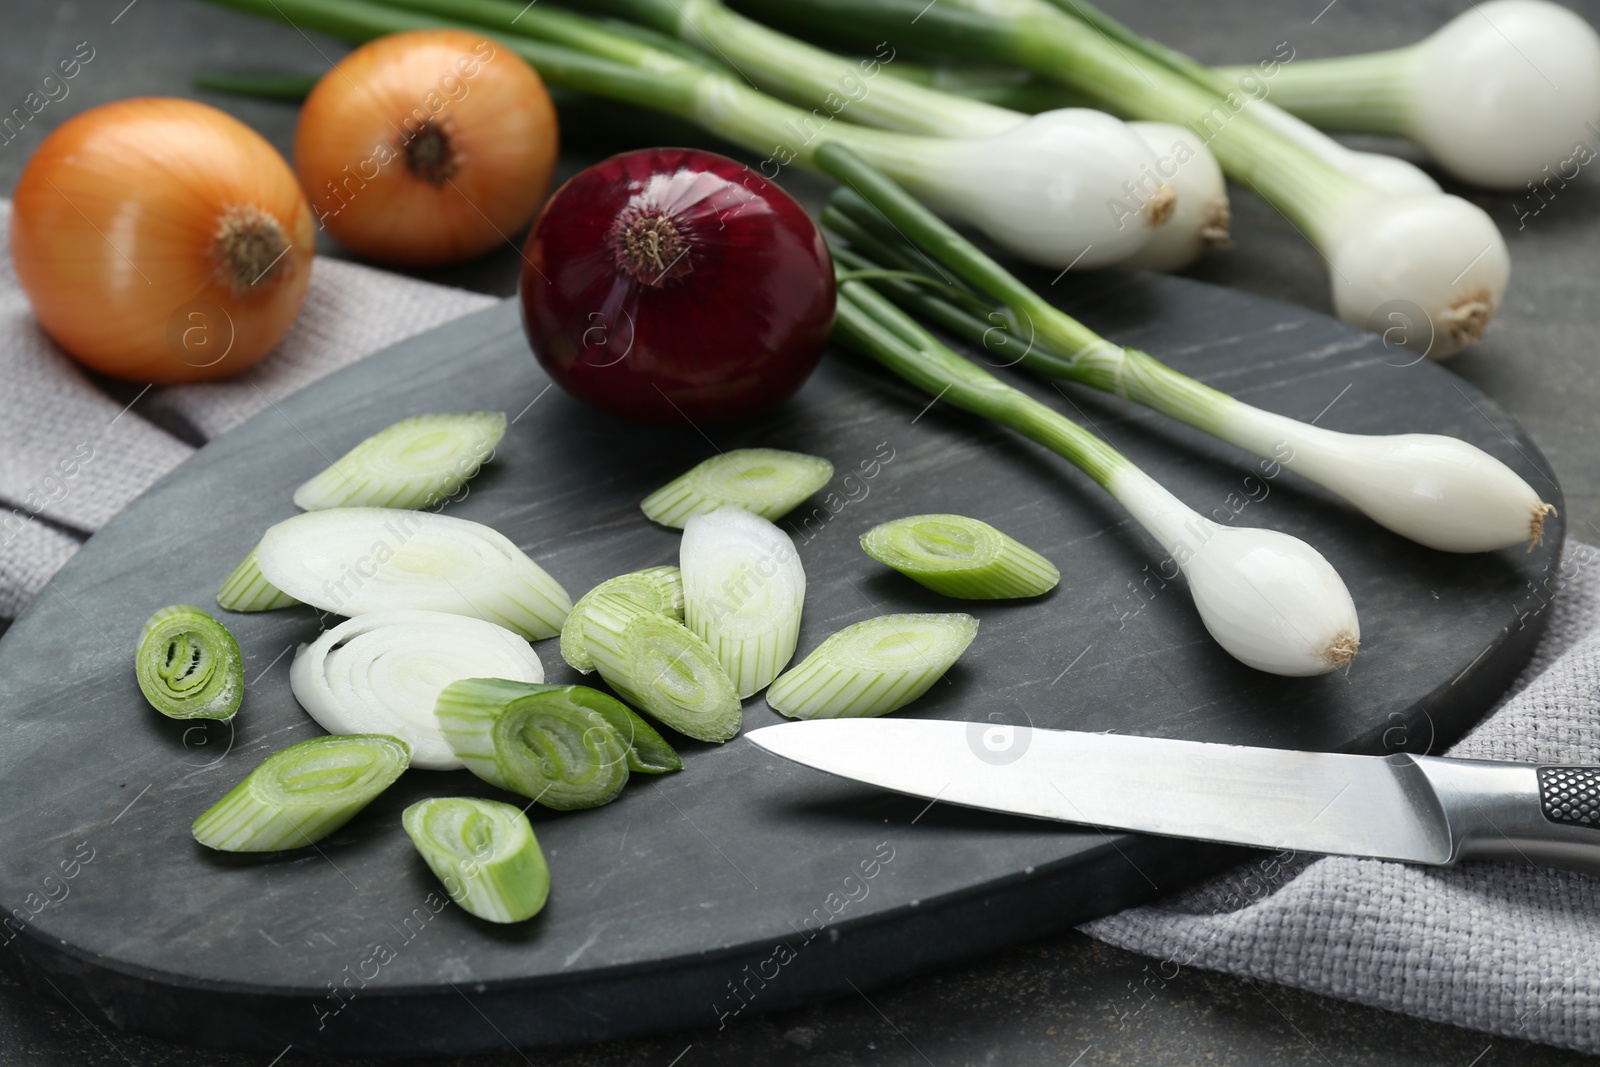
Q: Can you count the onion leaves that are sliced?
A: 14